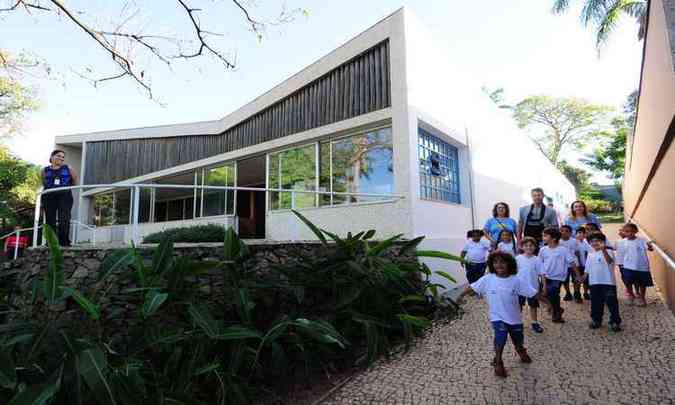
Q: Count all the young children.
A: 11